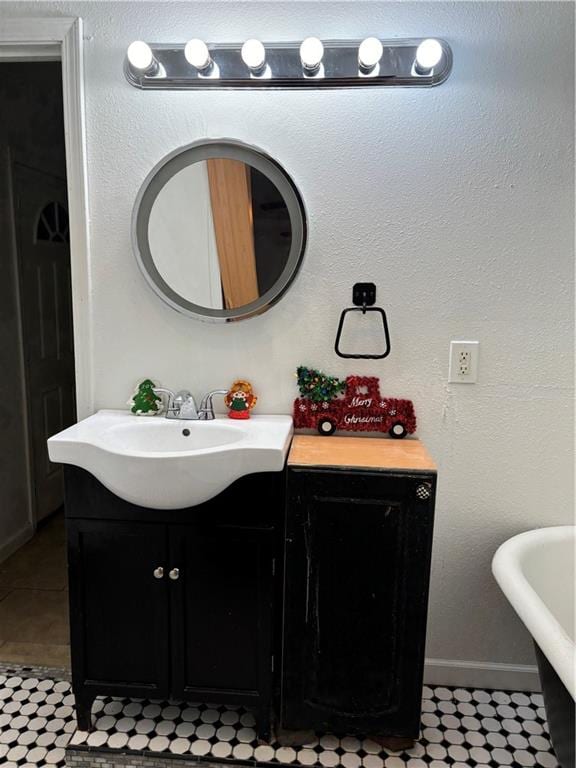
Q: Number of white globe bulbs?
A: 6